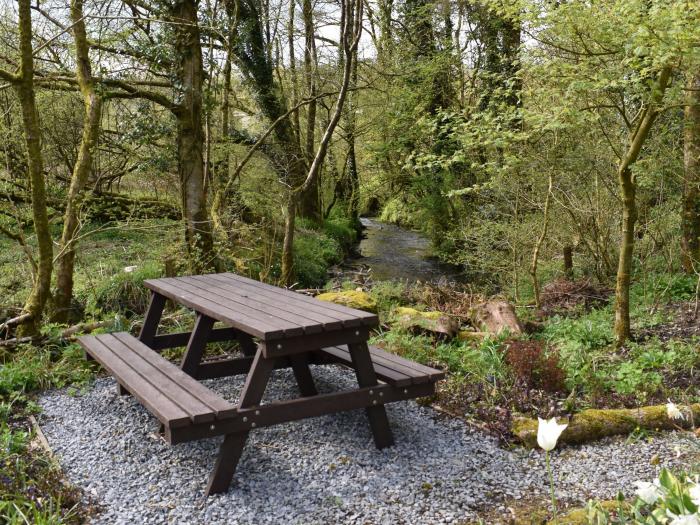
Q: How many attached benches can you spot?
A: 2